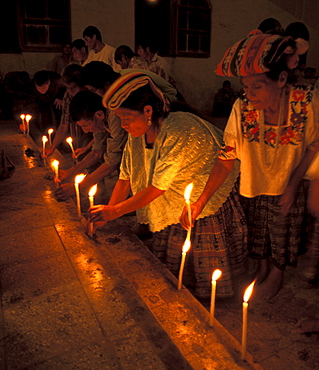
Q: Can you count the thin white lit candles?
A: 12